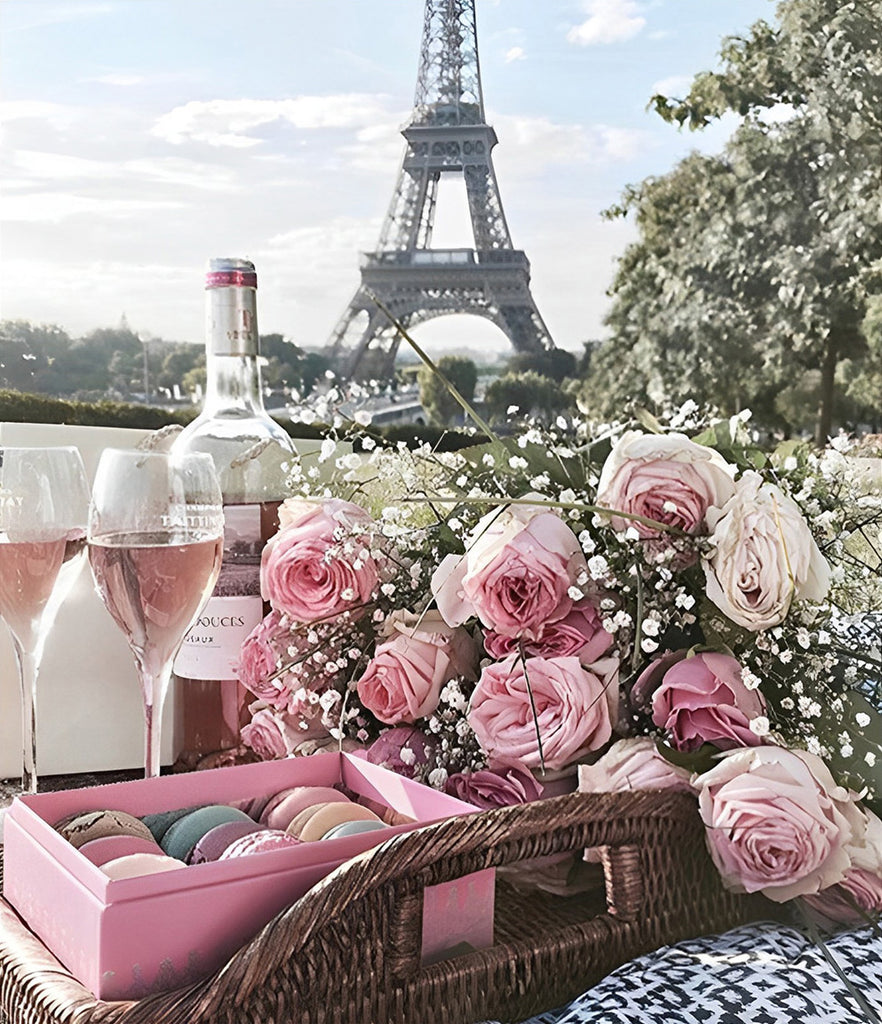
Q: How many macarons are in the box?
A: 9